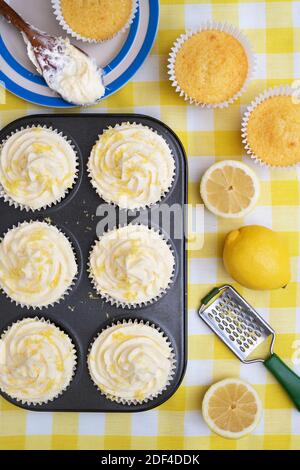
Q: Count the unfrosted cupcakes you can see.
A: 3